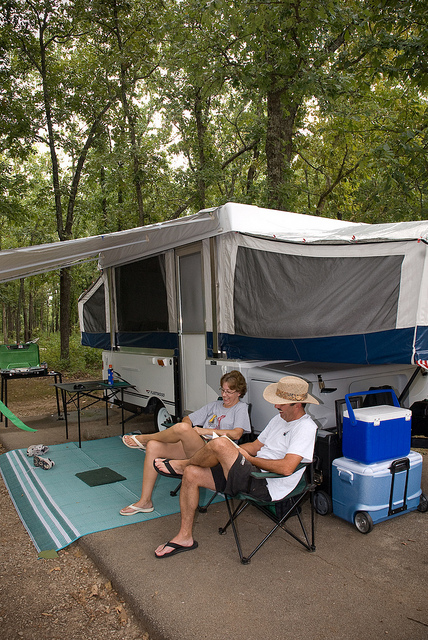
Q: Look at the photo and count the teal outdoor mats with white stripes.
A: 1